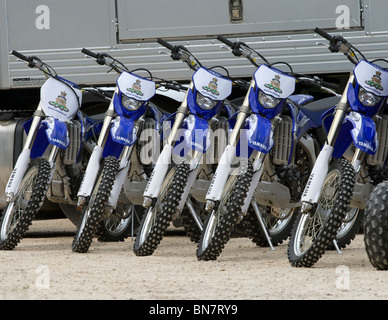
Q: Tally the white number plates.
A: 5